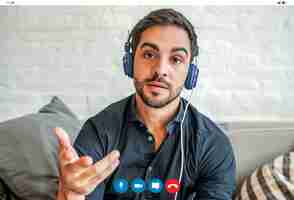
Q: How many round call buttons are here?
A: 4